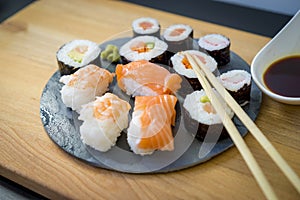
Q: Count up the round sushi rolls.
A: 8